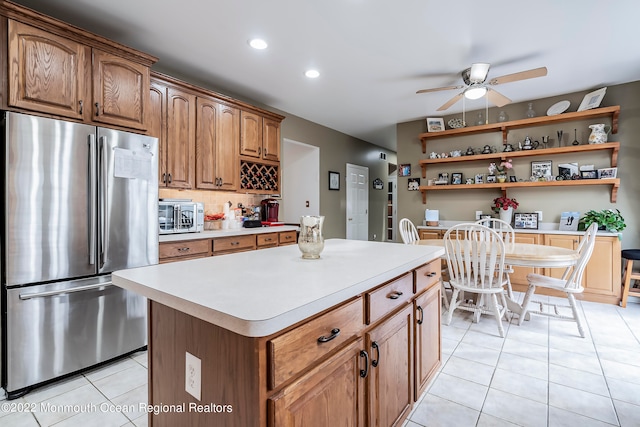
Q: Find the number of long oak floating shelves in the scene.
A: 3